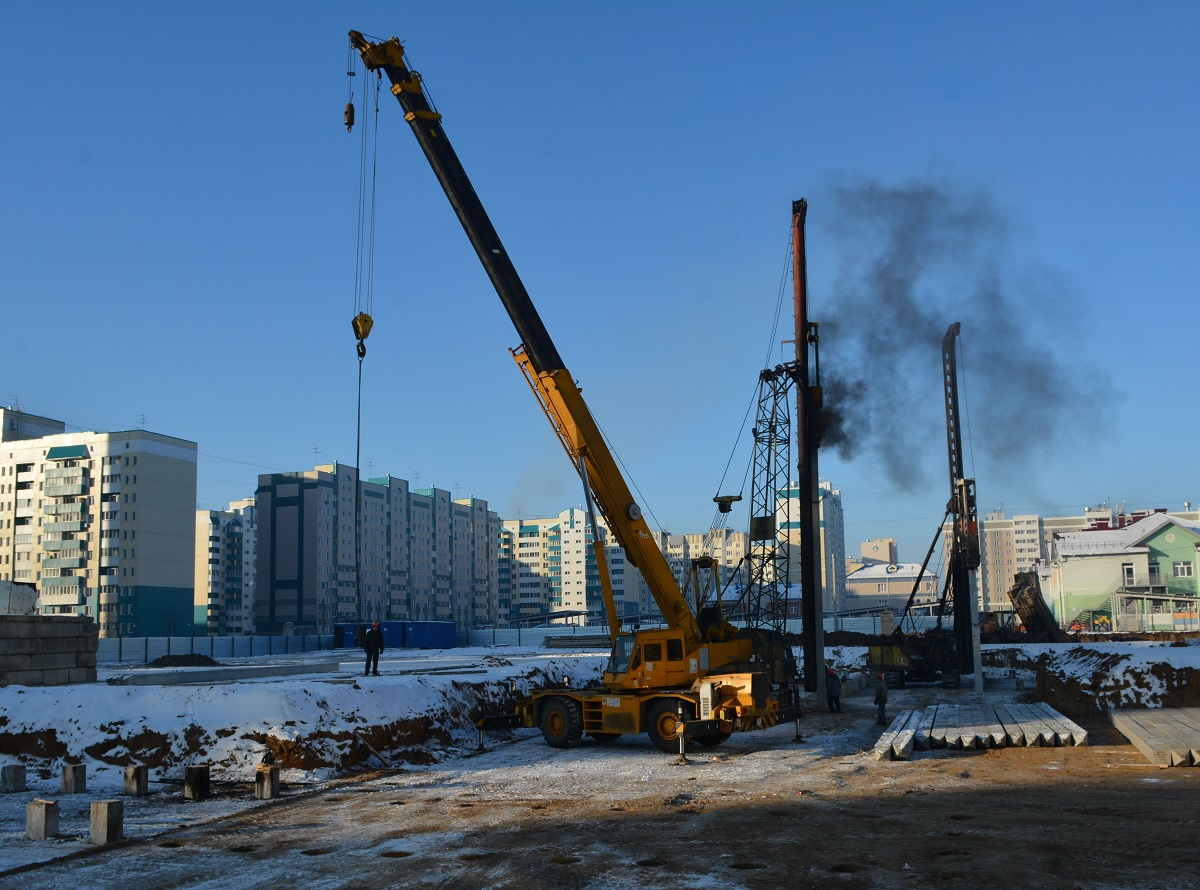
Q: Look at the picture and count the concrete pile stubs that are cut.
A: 7